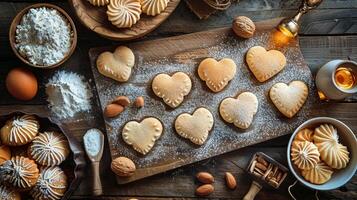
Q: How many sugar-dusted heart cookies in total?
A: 8